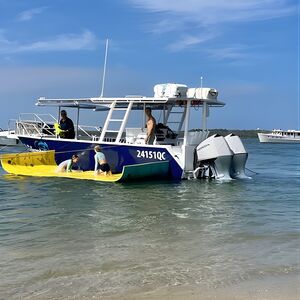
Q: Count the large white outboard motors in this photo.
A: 2